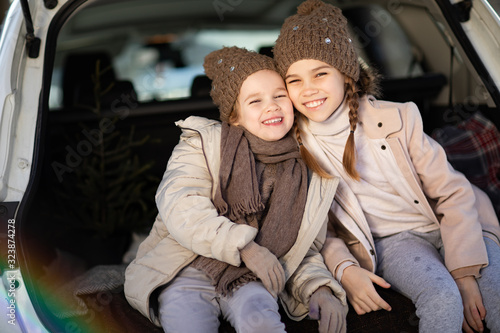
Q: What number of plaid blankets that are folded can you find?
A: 1